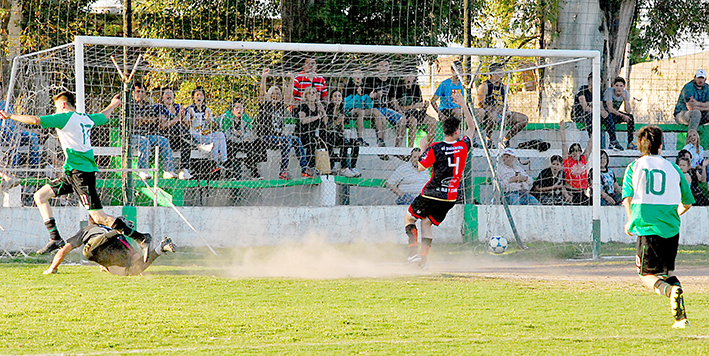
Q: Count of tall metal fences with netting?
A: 1